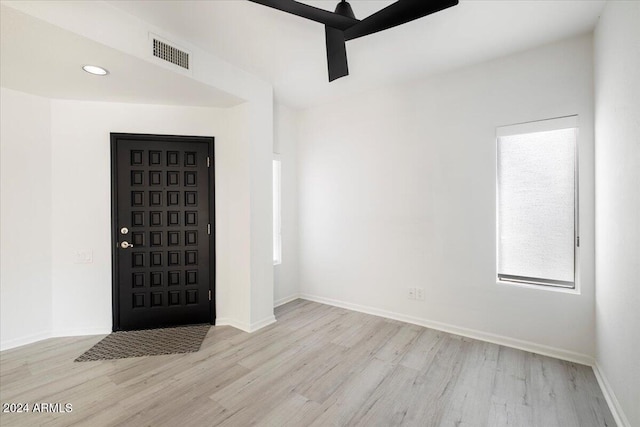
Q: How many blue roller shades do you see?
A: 0